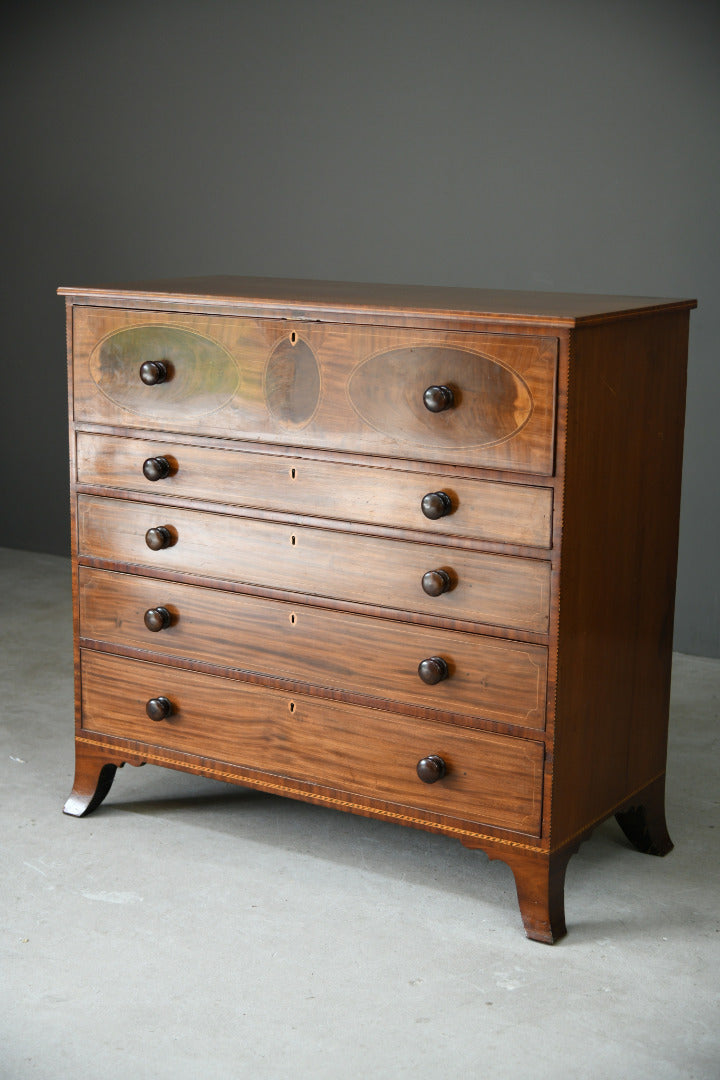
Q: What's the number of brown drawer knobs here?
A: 10